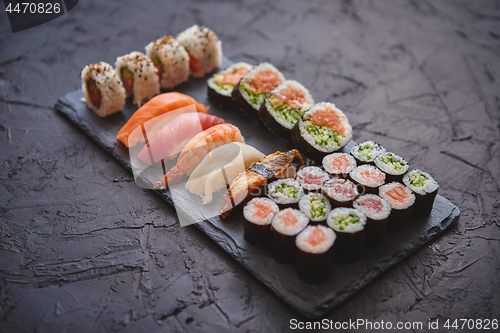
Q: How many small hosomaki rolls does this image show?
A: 15